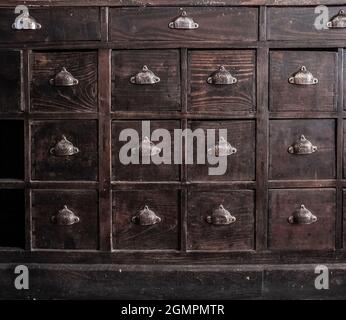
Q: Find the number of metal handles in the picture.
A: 15